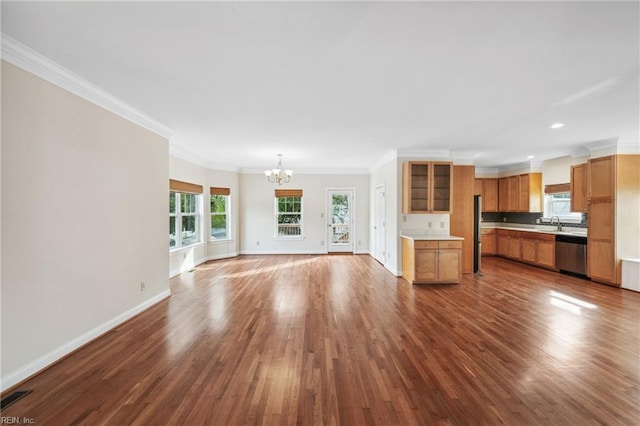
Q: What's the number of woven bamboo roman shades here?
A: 4